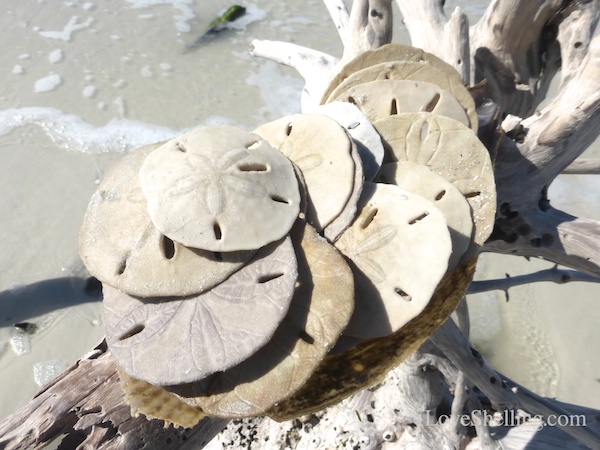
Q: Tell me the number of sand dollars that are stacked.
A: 13